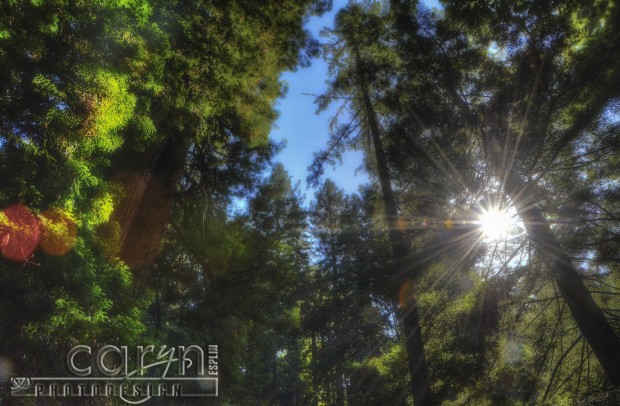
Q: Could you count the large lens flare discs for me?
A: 2